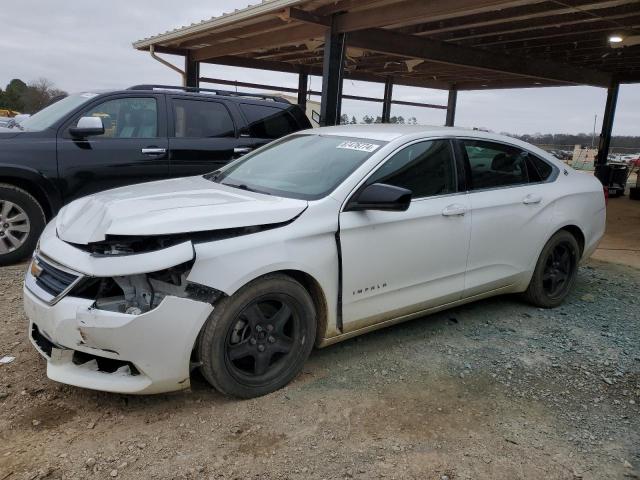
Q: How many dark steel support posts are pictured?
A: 6